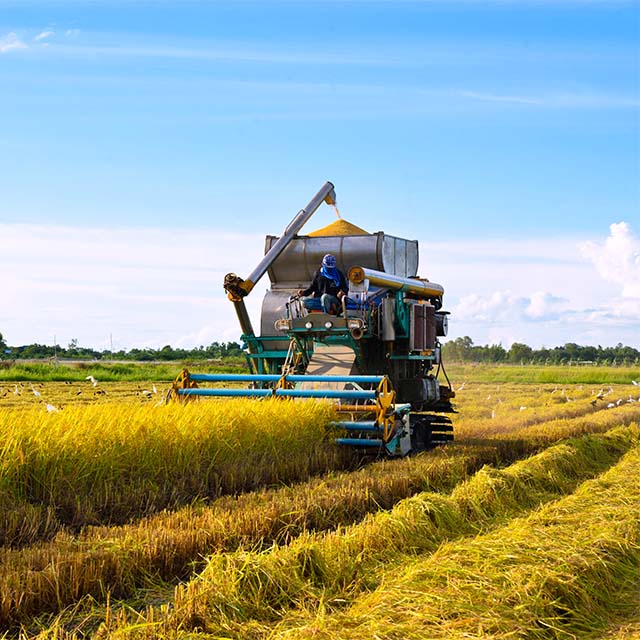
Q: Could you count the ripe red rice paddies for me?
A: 0